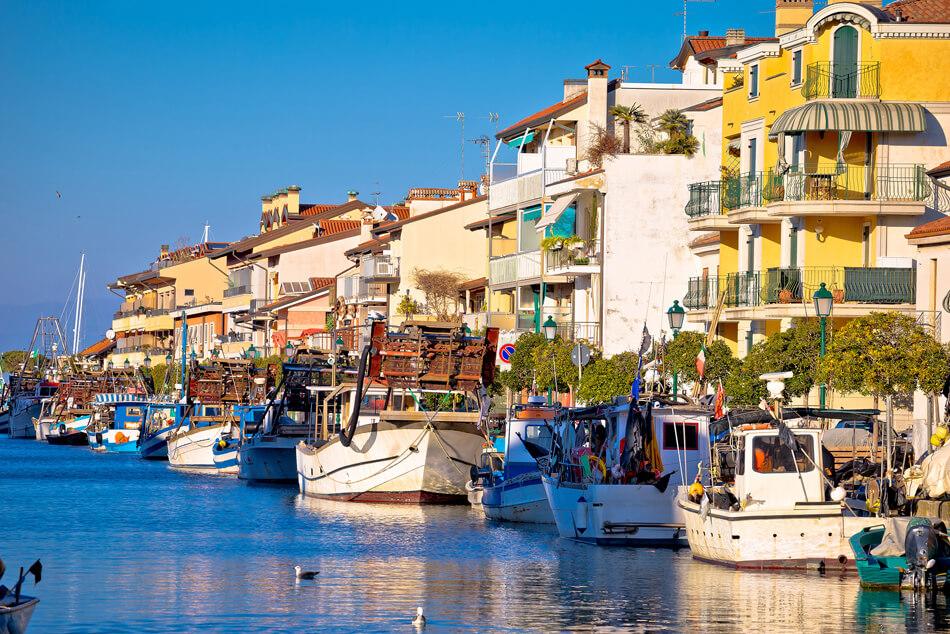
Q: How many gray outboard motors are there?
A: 1